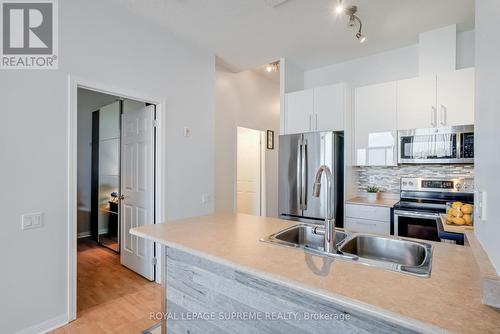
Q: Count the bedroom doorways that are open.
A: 1